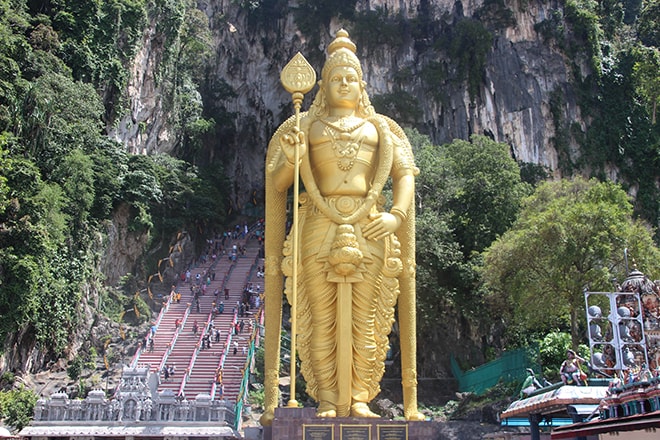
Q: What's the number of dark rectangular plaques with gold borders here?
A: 3